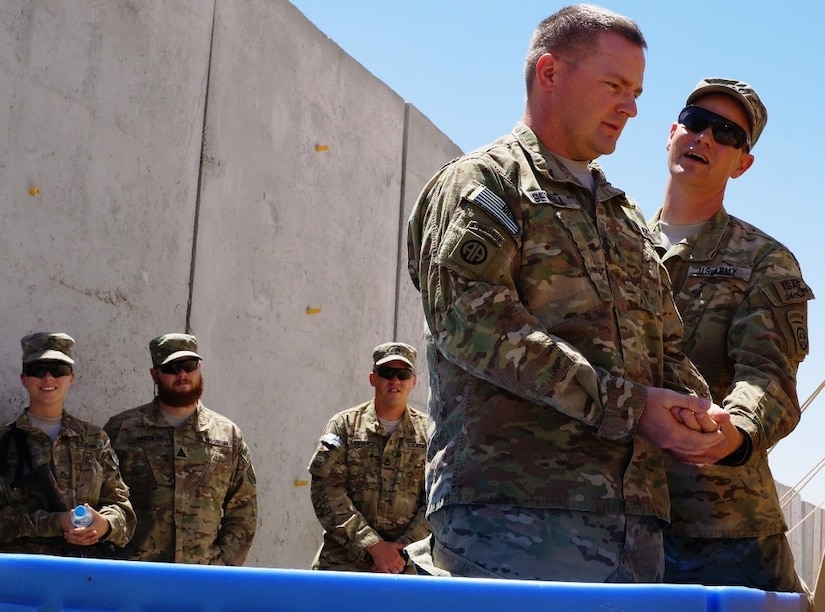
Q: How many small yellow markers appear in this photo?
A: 4